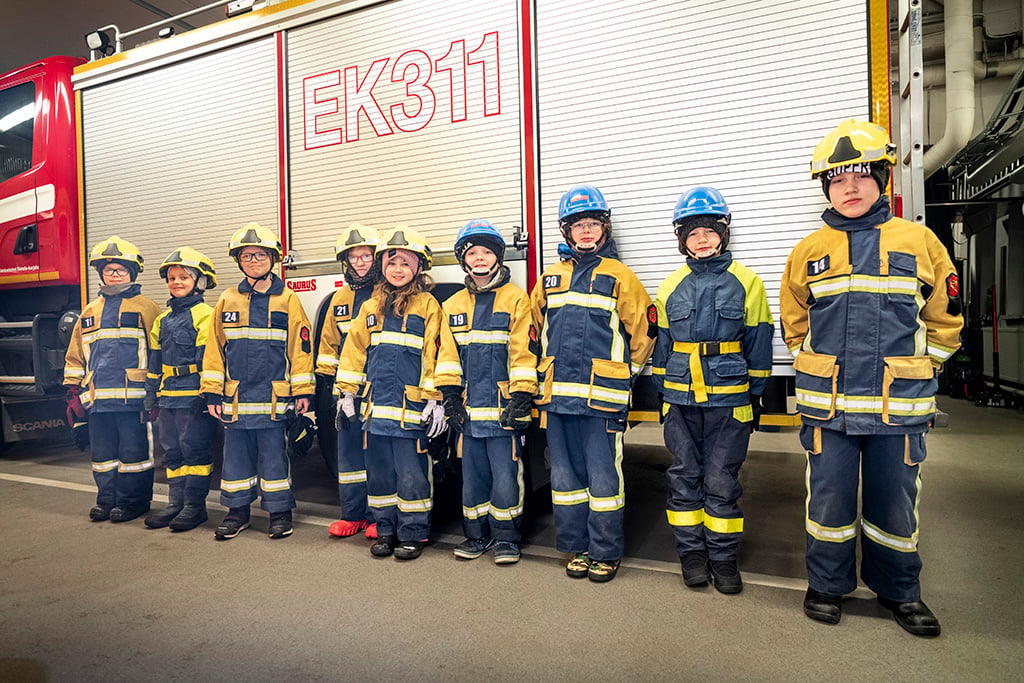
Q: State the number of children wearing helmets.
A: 9